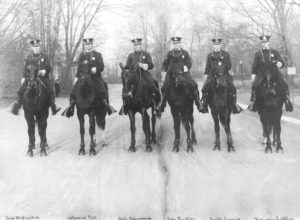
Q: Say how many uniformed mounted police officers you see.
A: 6